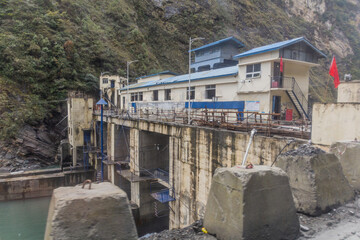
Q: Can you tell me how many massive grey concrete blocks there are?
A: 4